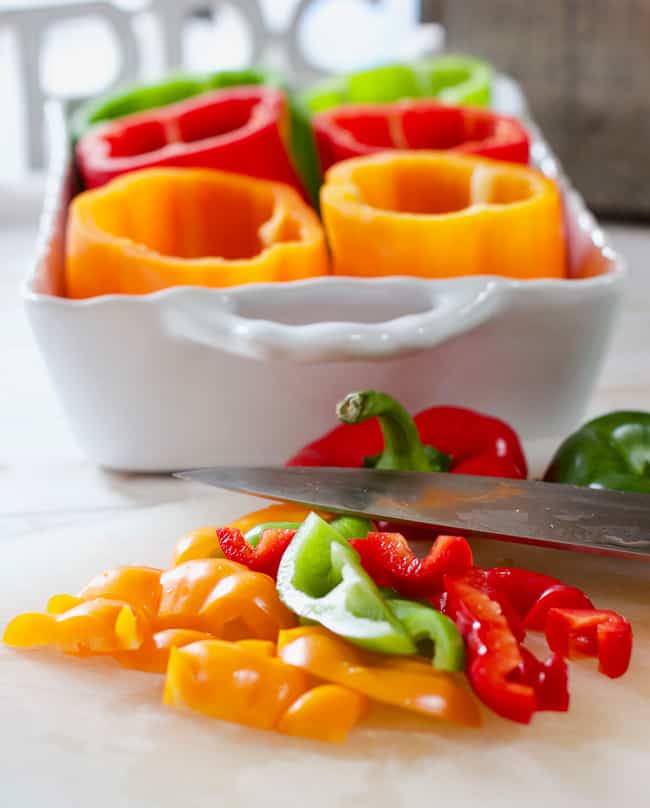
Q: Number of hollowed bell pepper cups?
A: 6